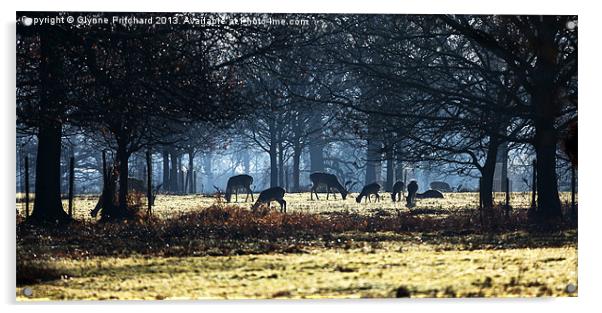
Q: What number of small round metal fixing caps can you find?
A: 4